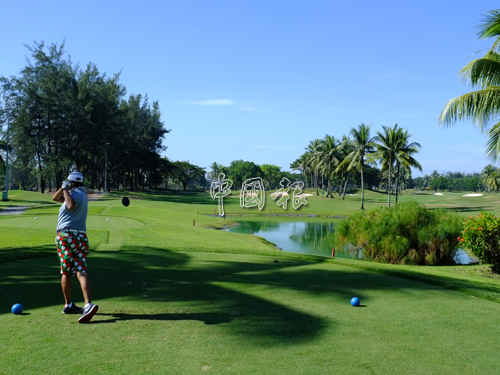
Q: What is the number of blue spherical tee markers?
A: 2